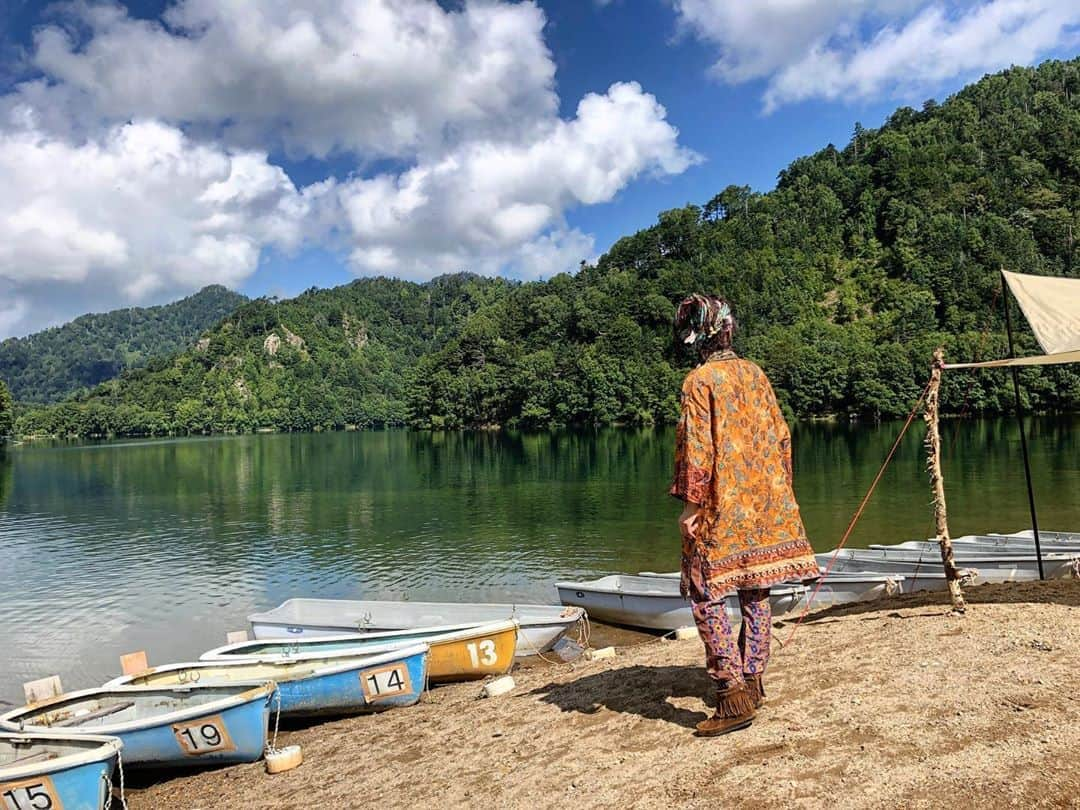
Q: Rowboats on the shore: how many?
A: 12